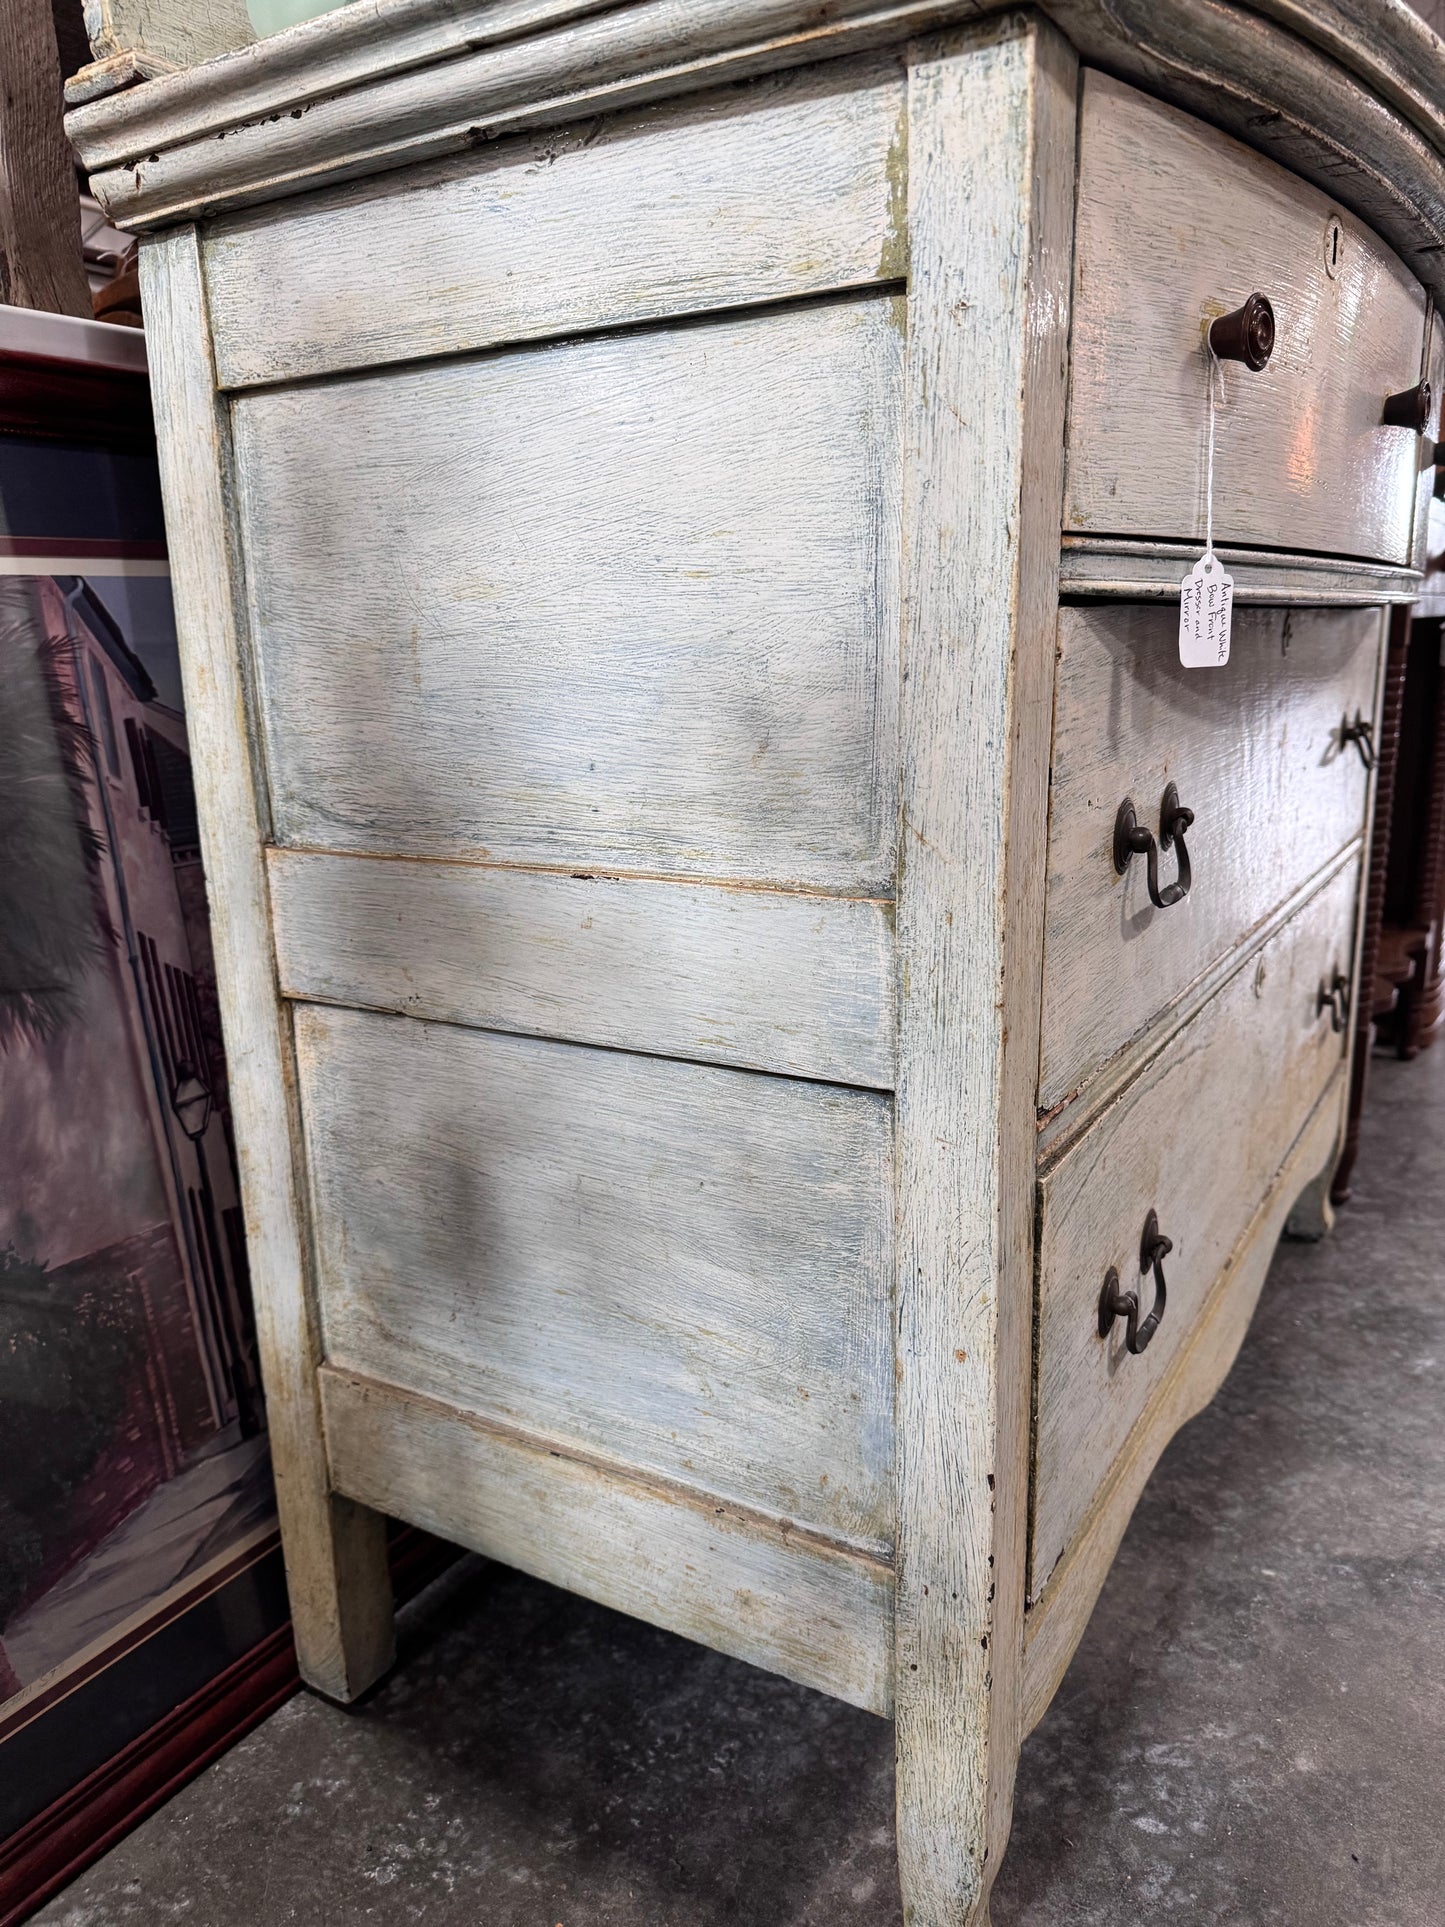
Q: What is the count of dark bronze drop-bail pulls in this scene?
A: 4